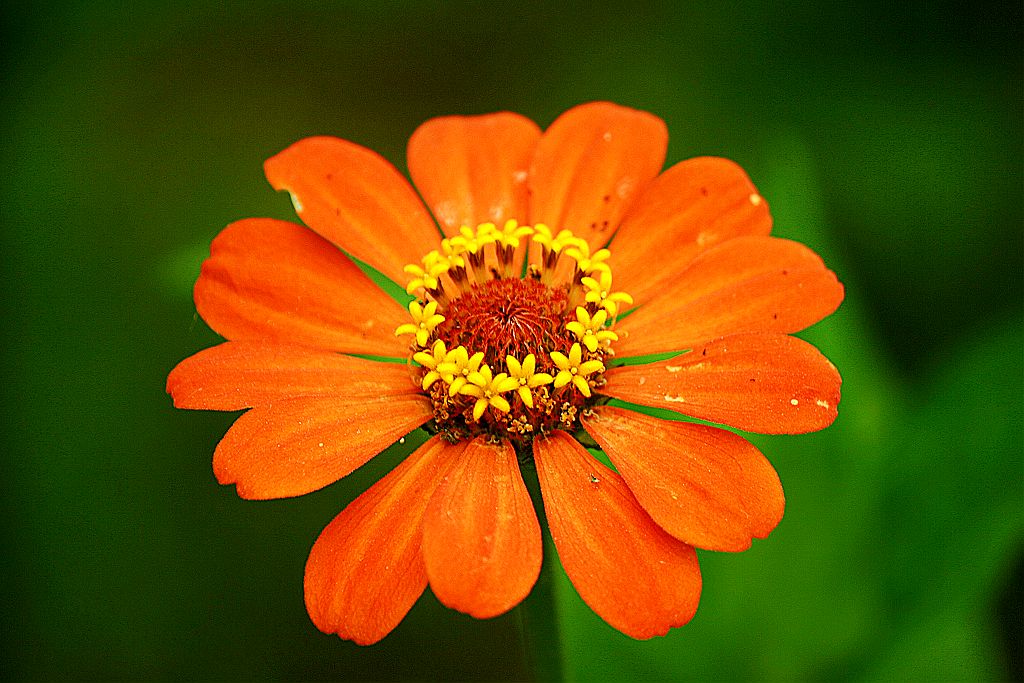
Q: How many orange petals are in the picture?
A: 13